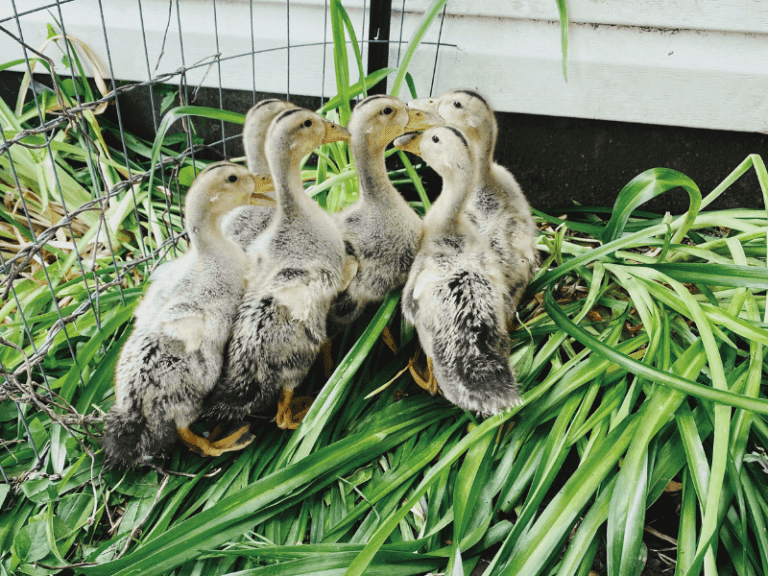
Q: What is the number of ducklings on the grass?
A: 6